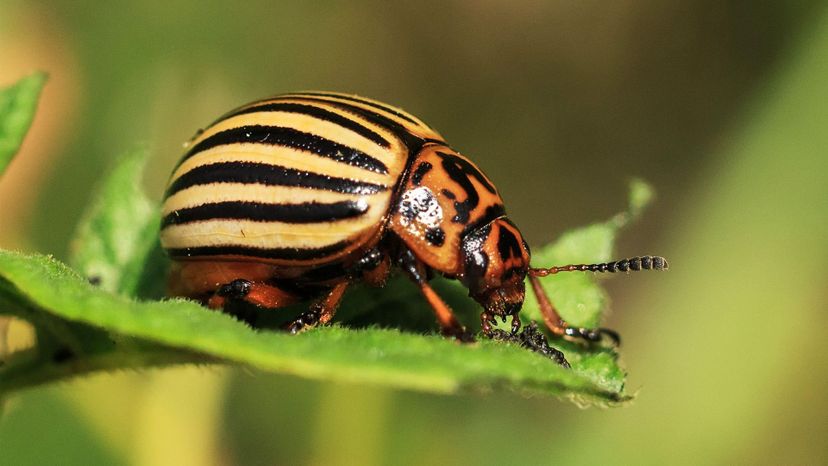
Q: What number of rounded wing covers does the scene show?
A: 2